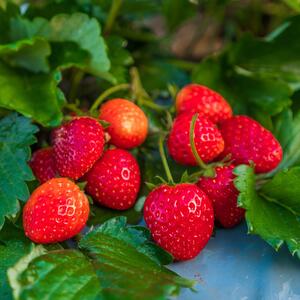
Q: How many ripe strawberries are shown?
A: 10